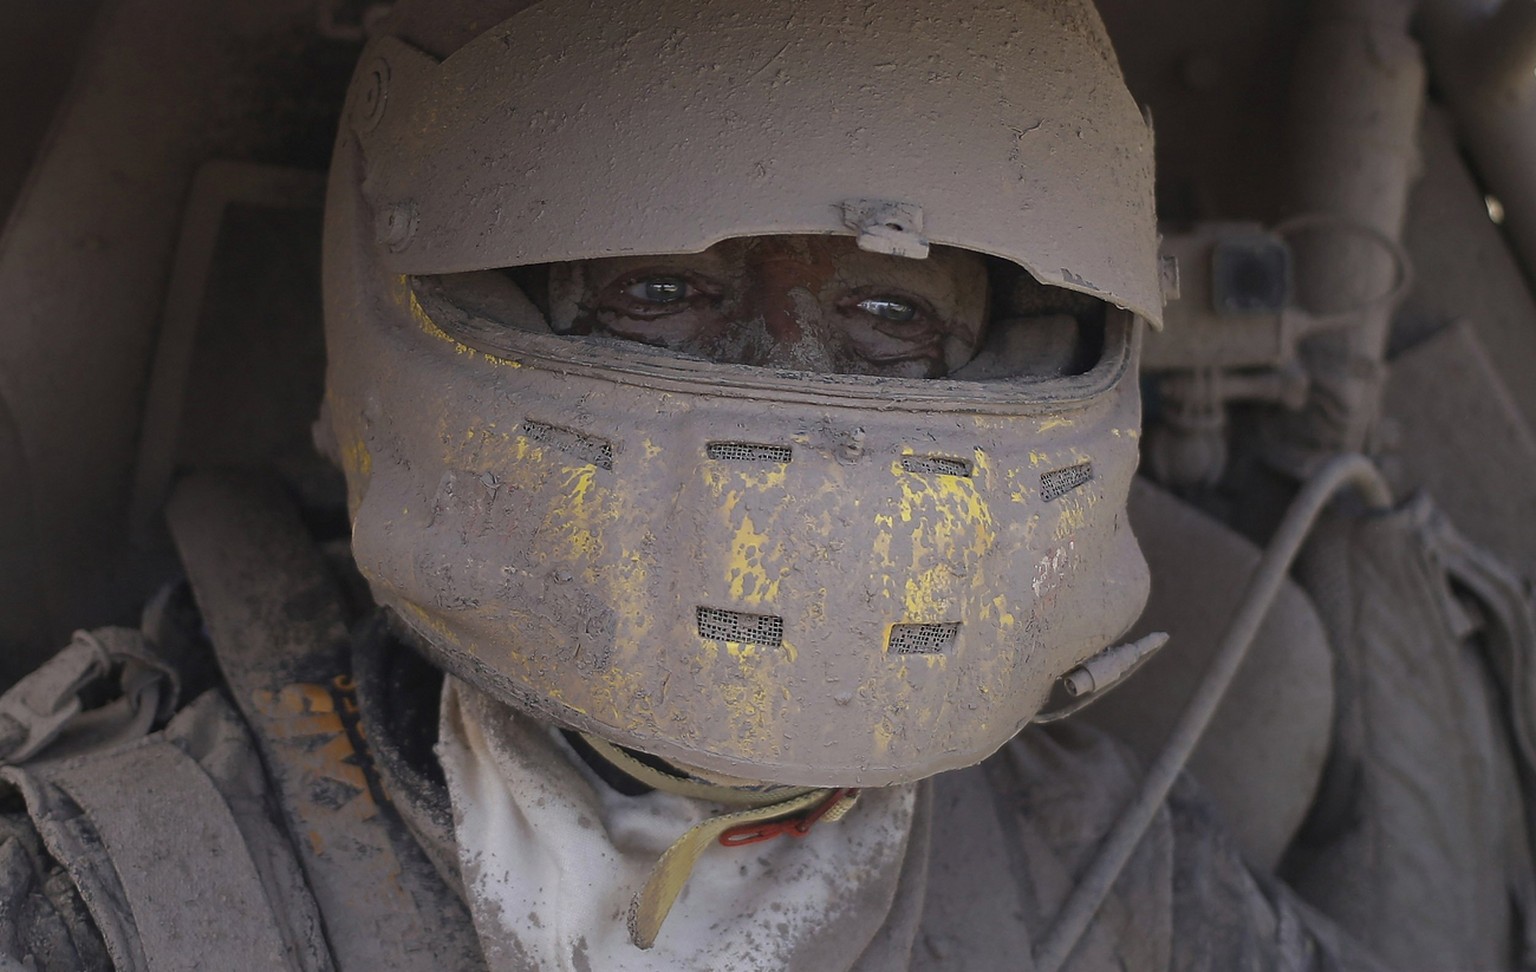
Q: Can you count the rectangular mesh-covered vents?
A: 6